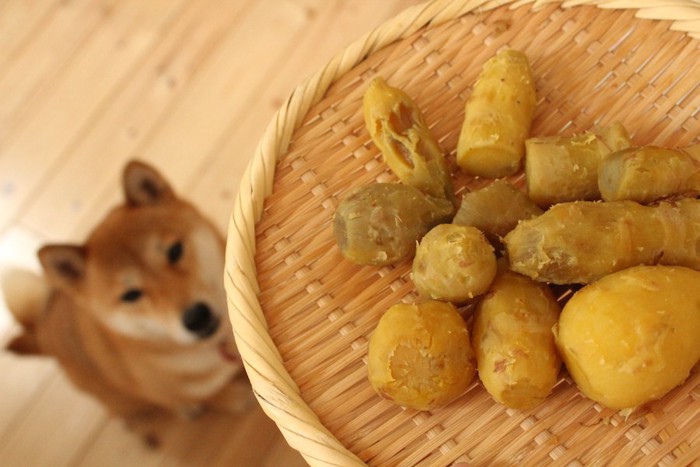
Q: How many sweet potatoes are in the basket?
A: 11